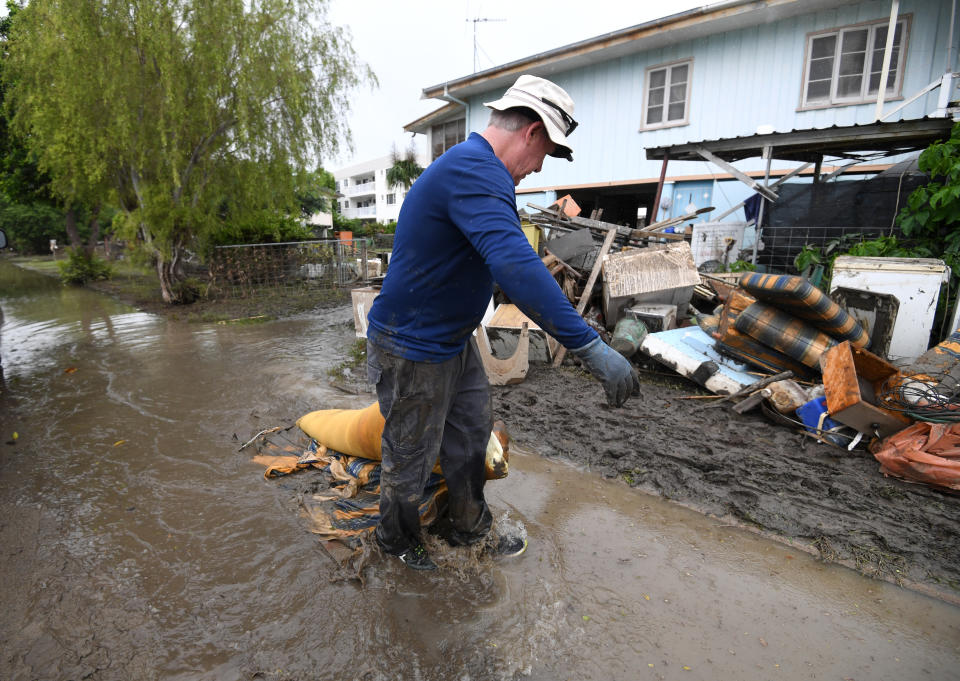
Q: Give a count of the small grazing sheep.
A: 0